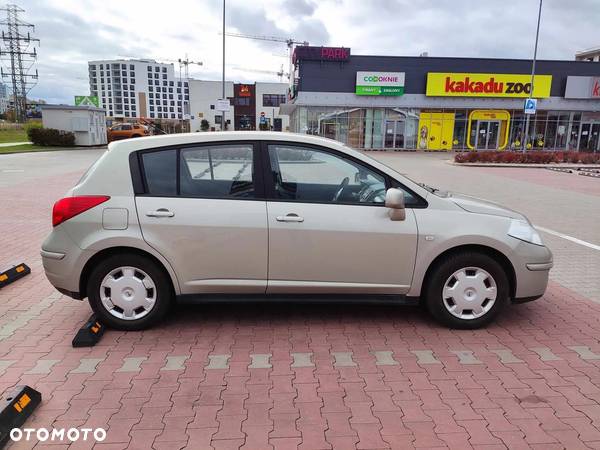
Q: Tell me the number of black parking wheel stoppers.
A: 3